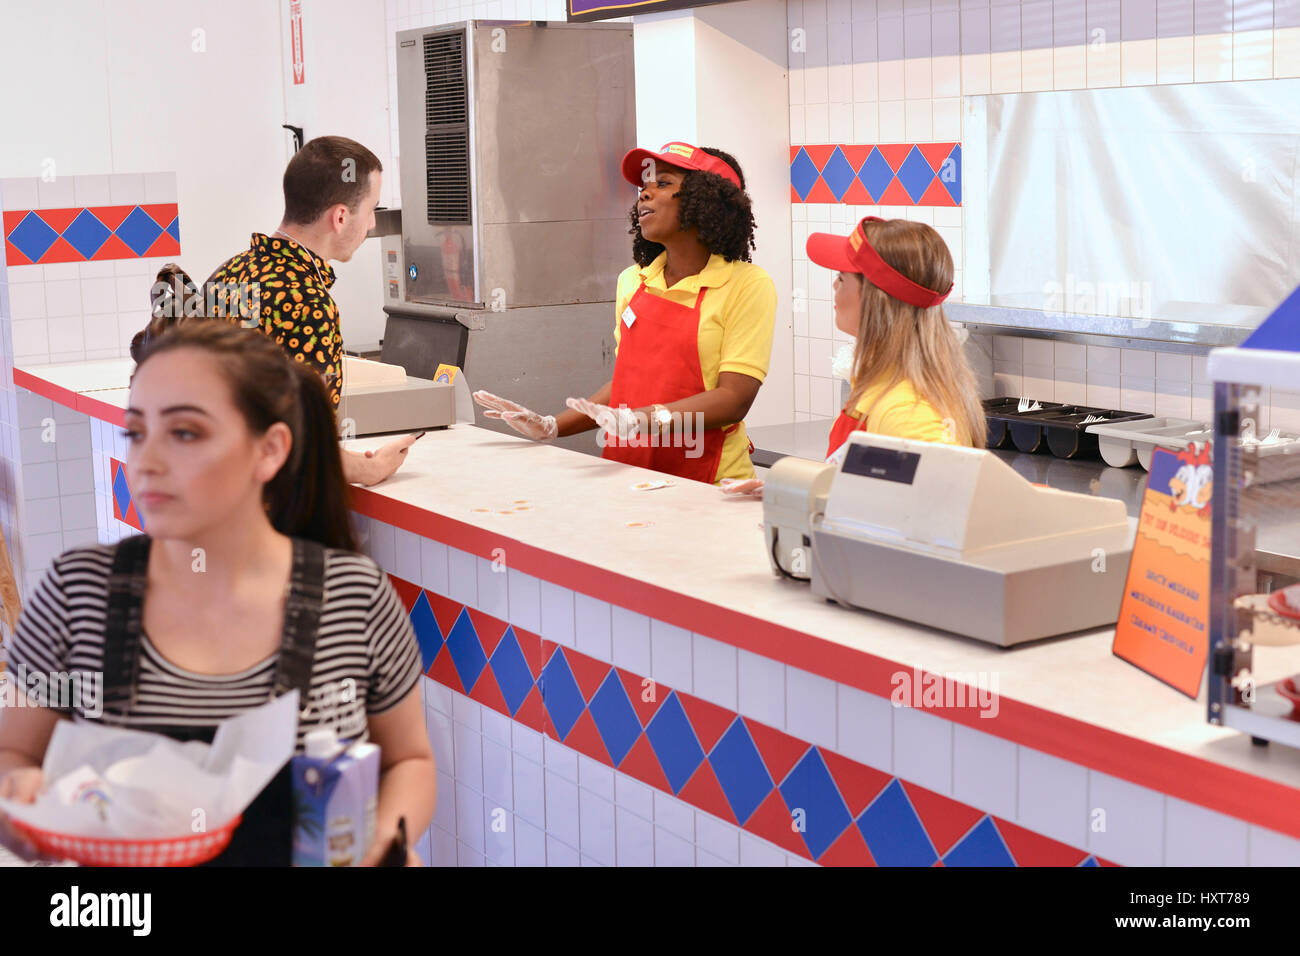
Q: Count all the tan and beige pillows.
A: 0